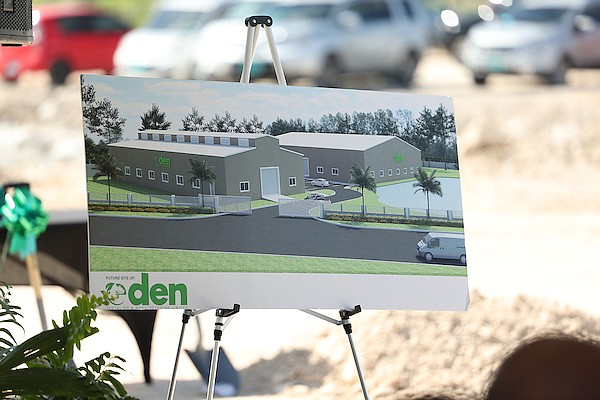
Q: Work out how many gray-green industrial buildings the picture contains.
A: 2